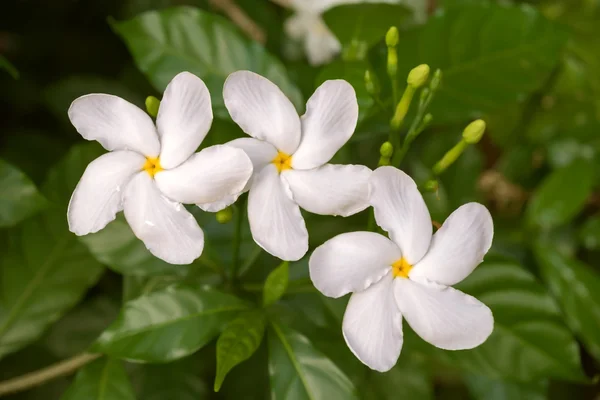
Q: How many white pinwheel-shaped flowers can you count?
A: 3